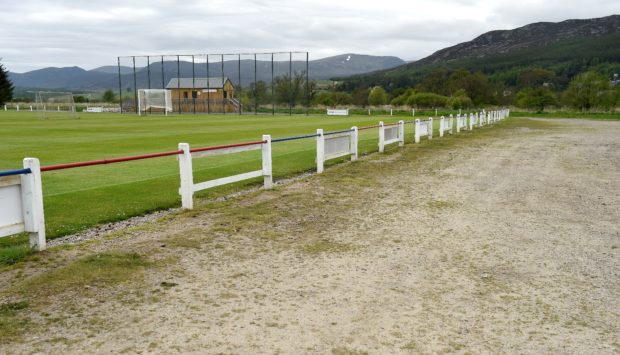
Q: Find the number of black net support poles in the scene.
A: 13